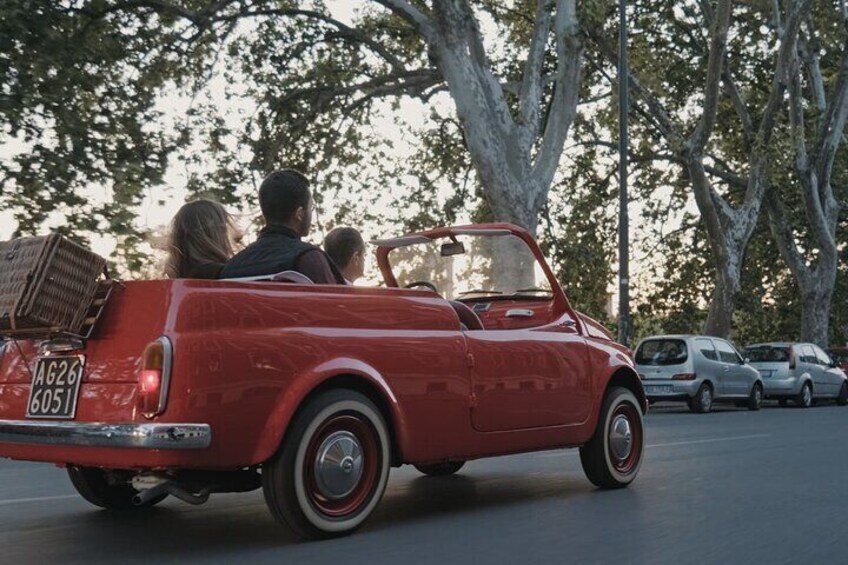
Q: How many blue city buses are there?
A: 0